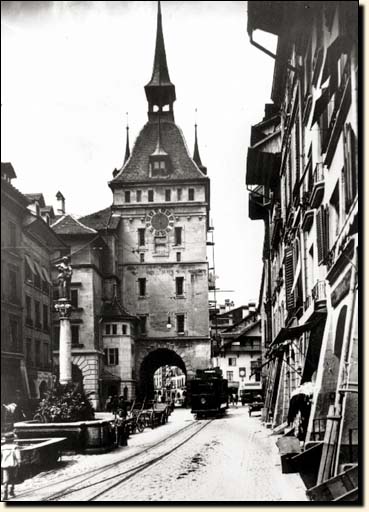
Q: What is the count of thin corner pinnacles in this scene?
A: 2